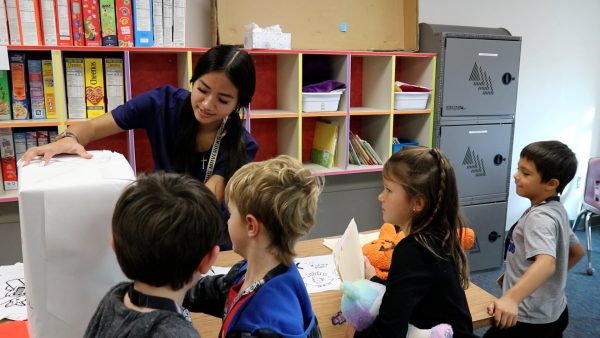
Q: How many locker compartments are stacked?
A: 3